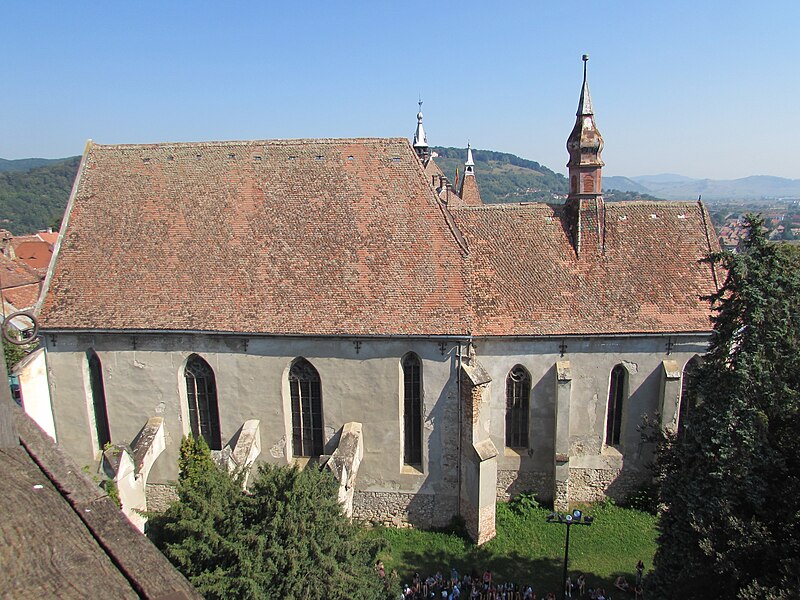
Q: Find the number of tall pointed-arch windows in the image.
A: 7